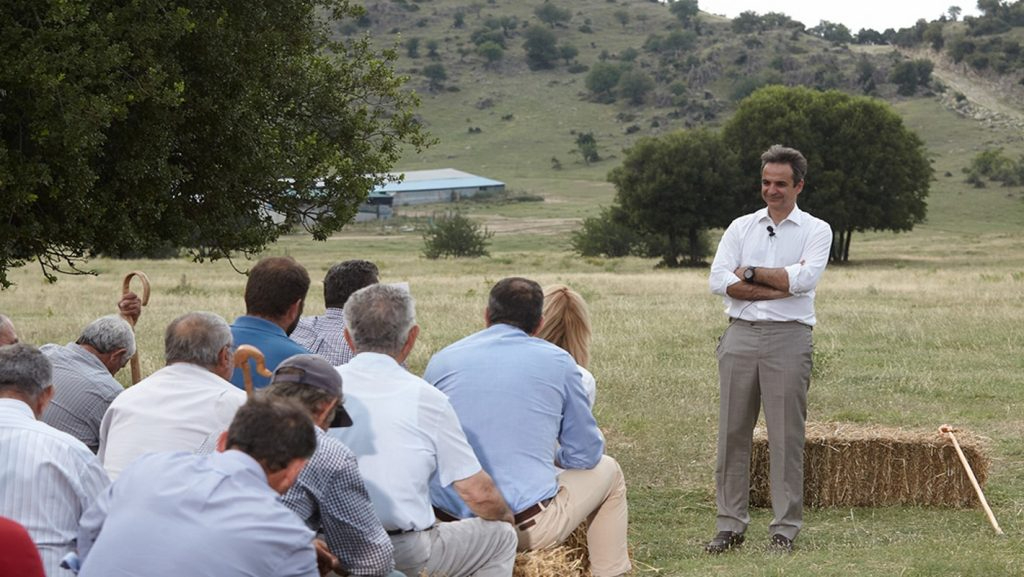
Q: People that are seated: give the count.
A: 12